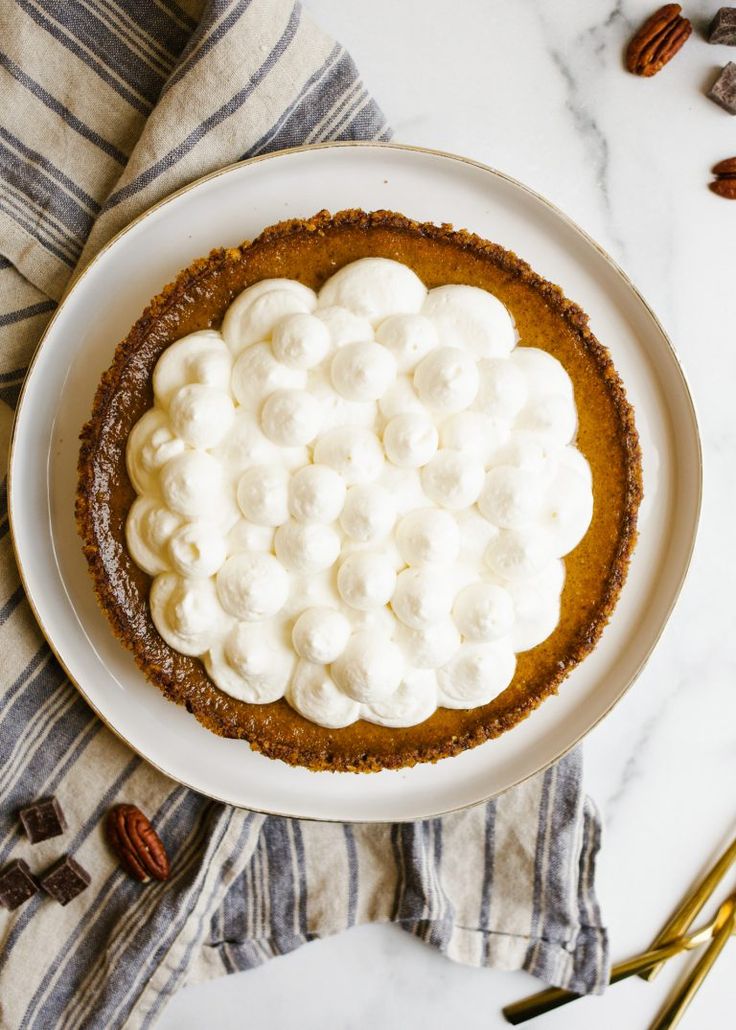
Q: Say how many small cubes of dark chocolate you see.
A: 5